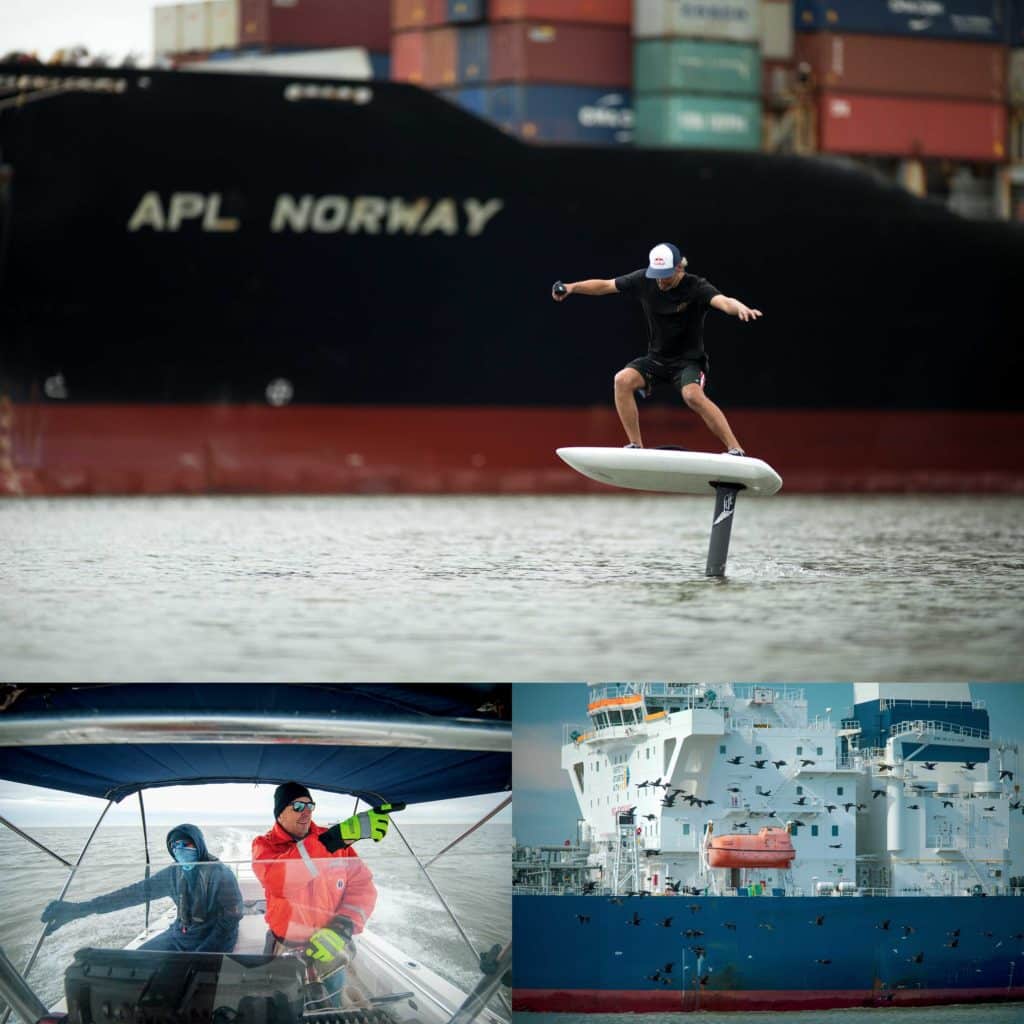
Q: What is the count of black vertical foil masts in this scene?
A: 1